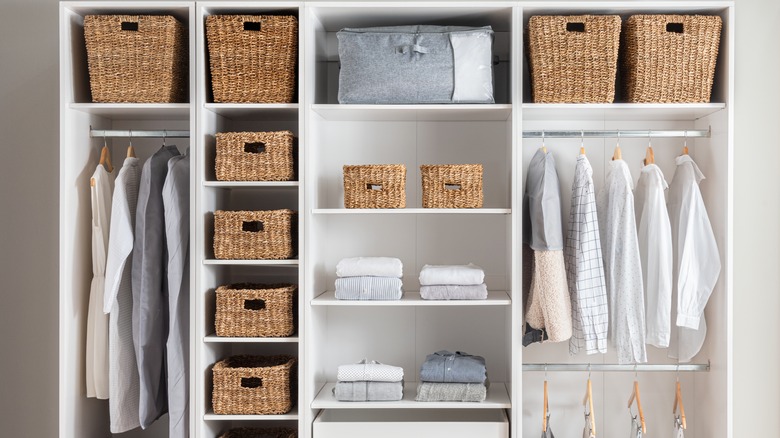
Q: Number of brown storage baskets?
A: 11